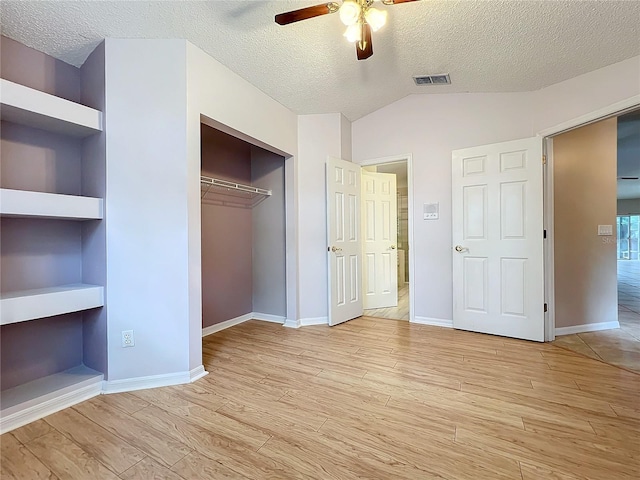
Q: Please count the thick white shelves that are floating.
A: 3